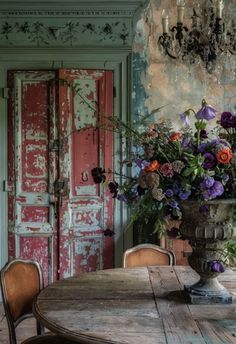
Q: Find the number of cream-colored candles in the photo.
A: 3